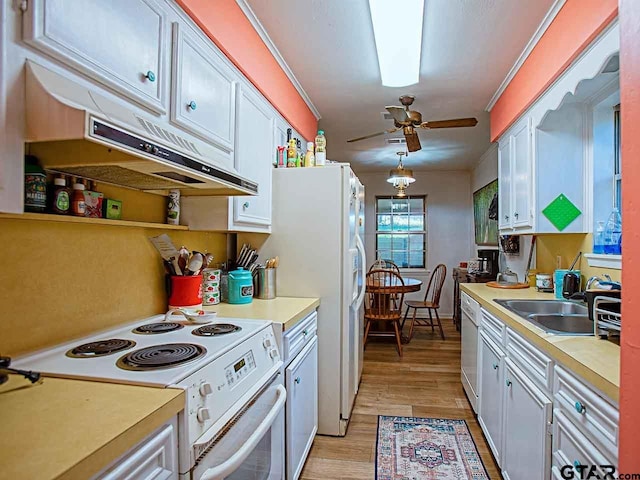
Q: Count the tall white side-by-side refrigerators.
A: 1